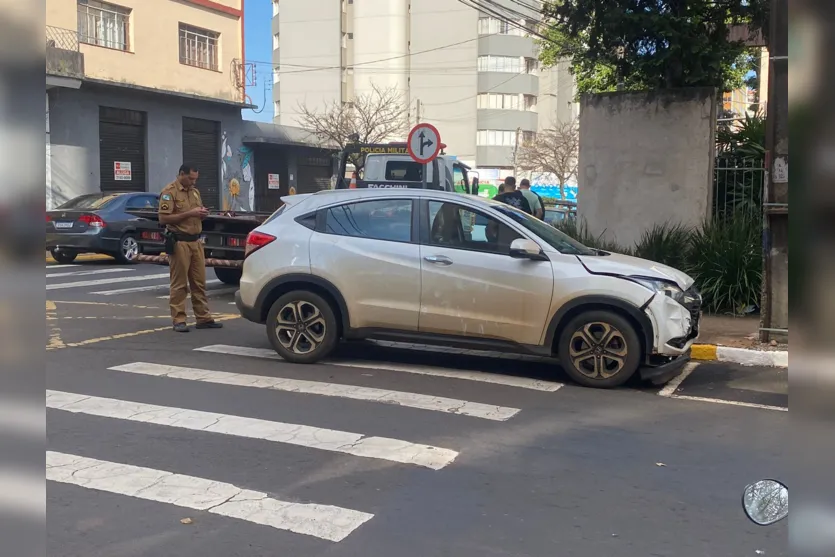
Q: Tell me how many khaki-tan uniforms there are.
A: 1